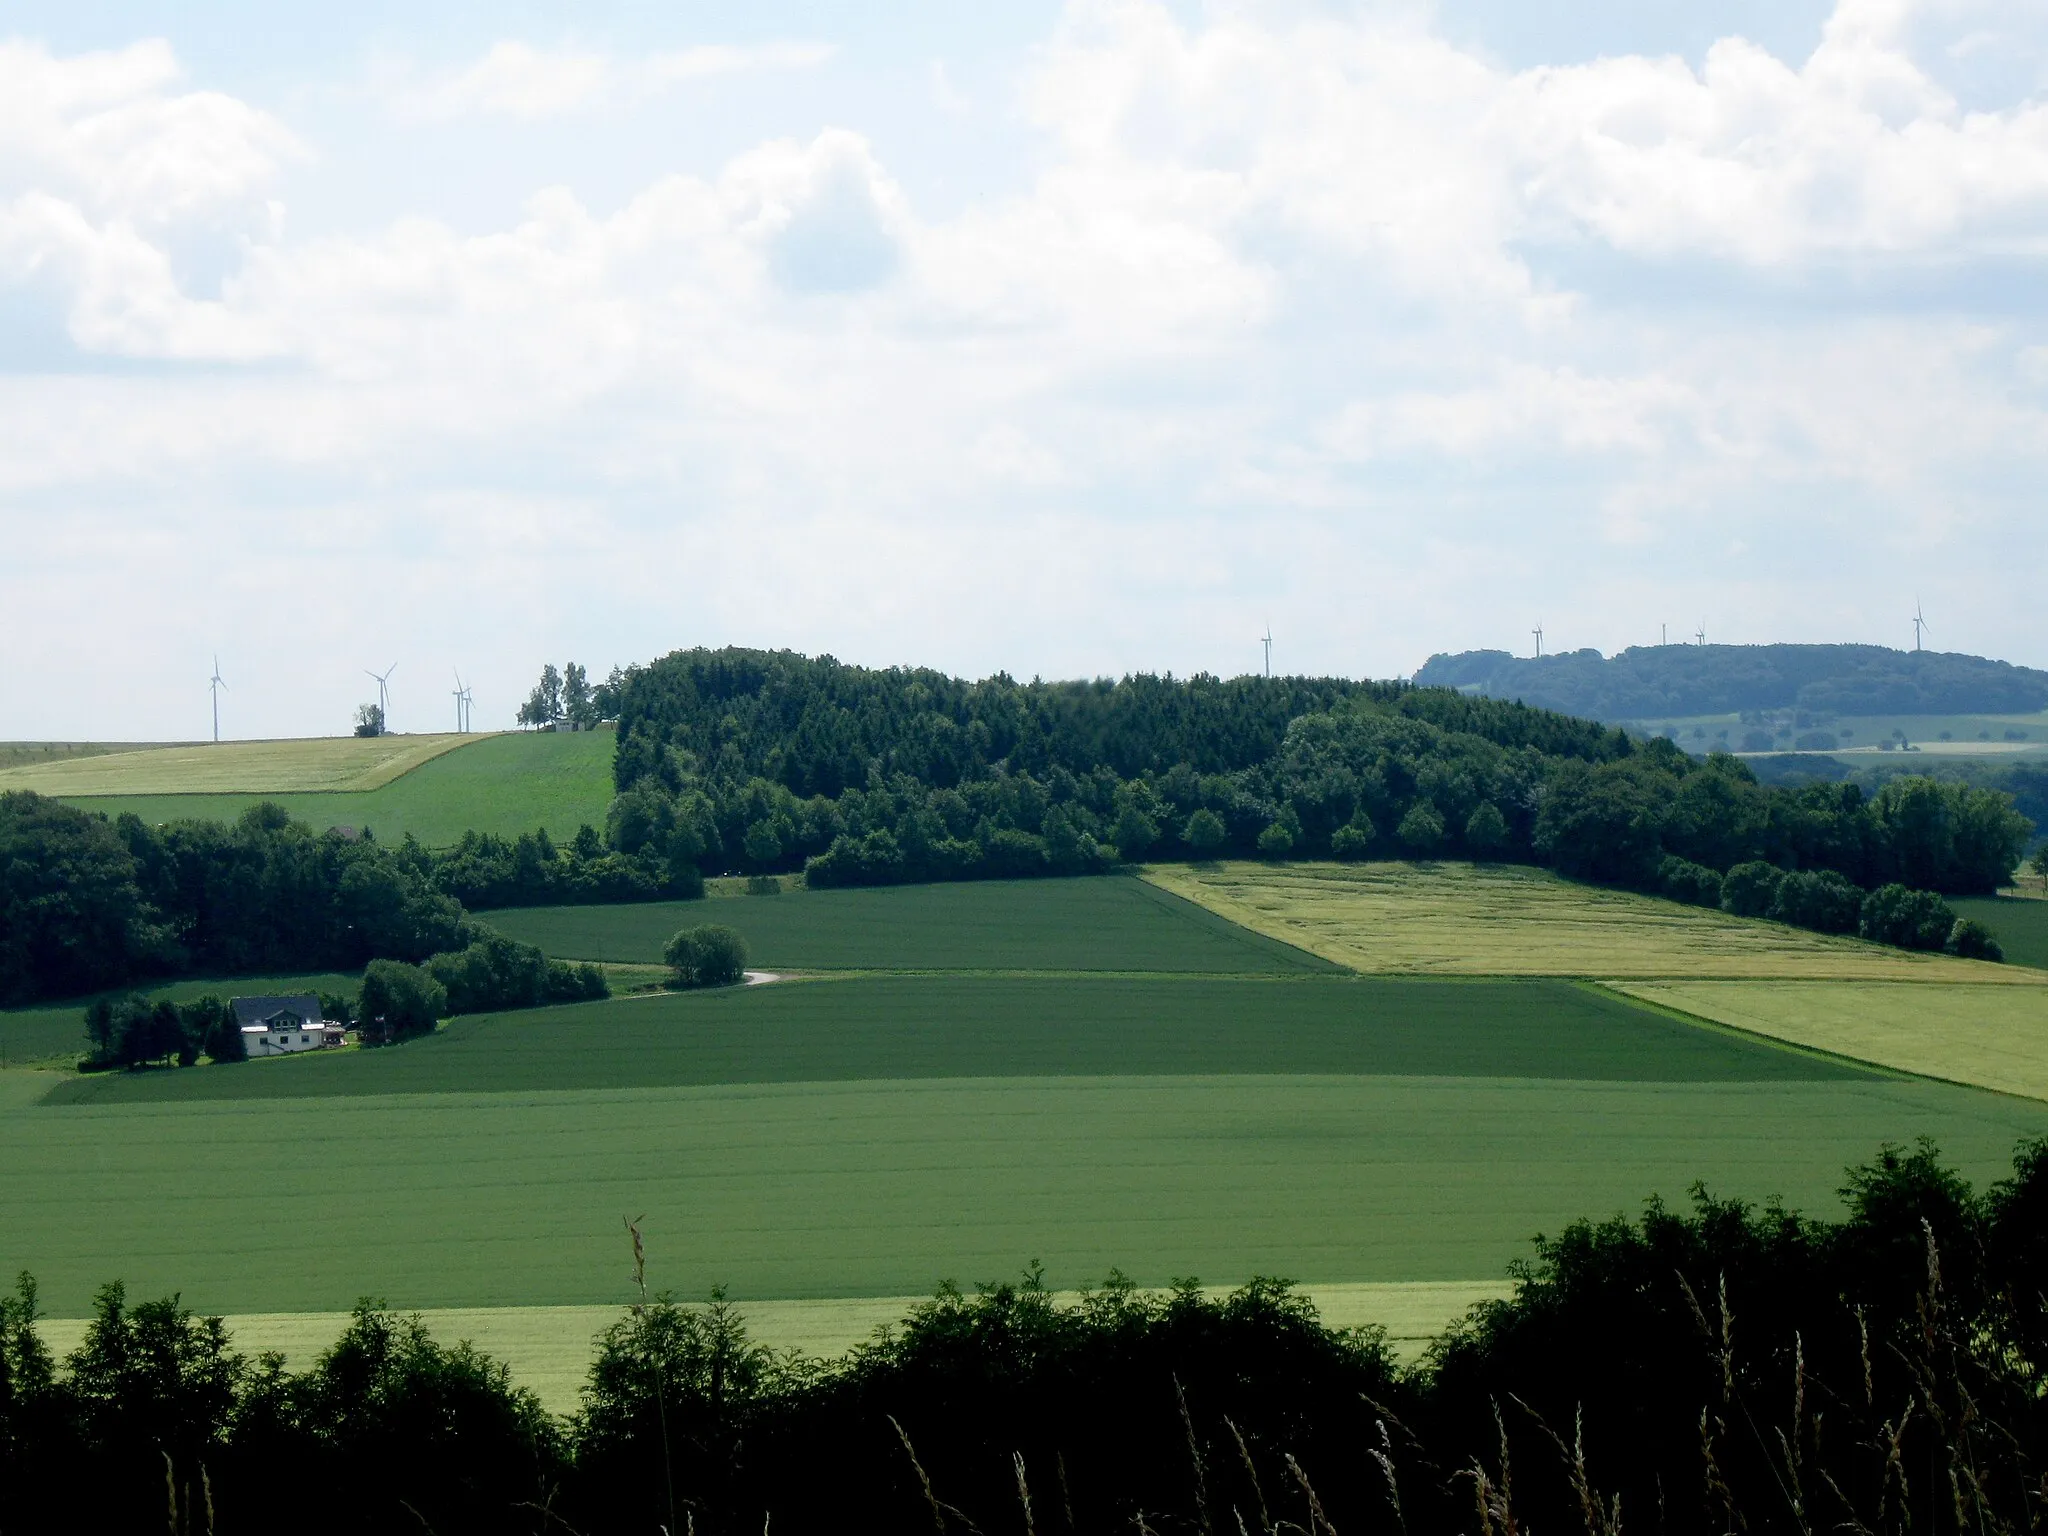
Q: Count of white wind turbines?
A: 8